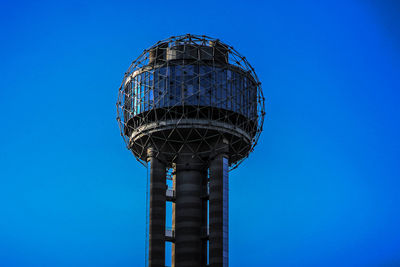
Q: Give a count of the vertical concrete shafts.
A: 3